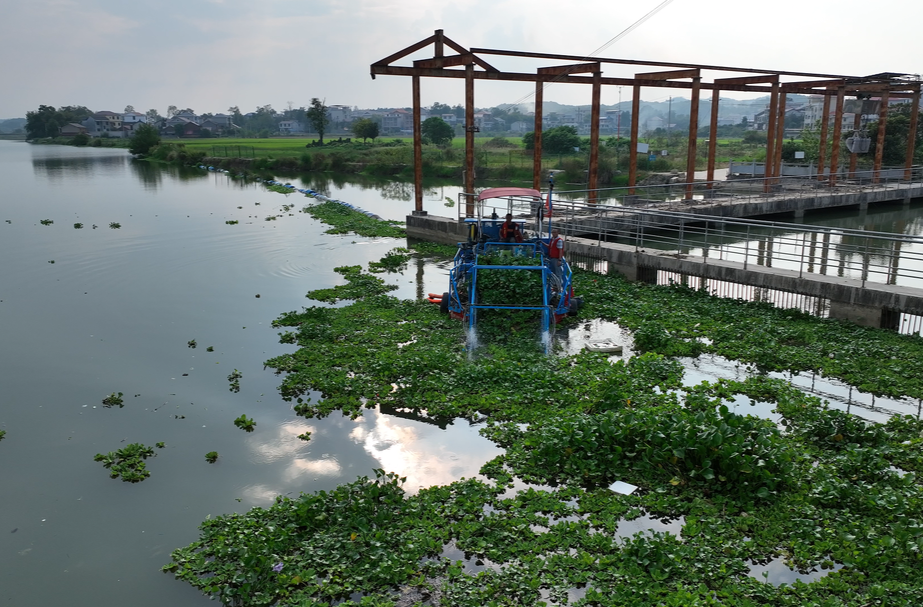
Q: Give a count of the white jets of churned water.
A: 2